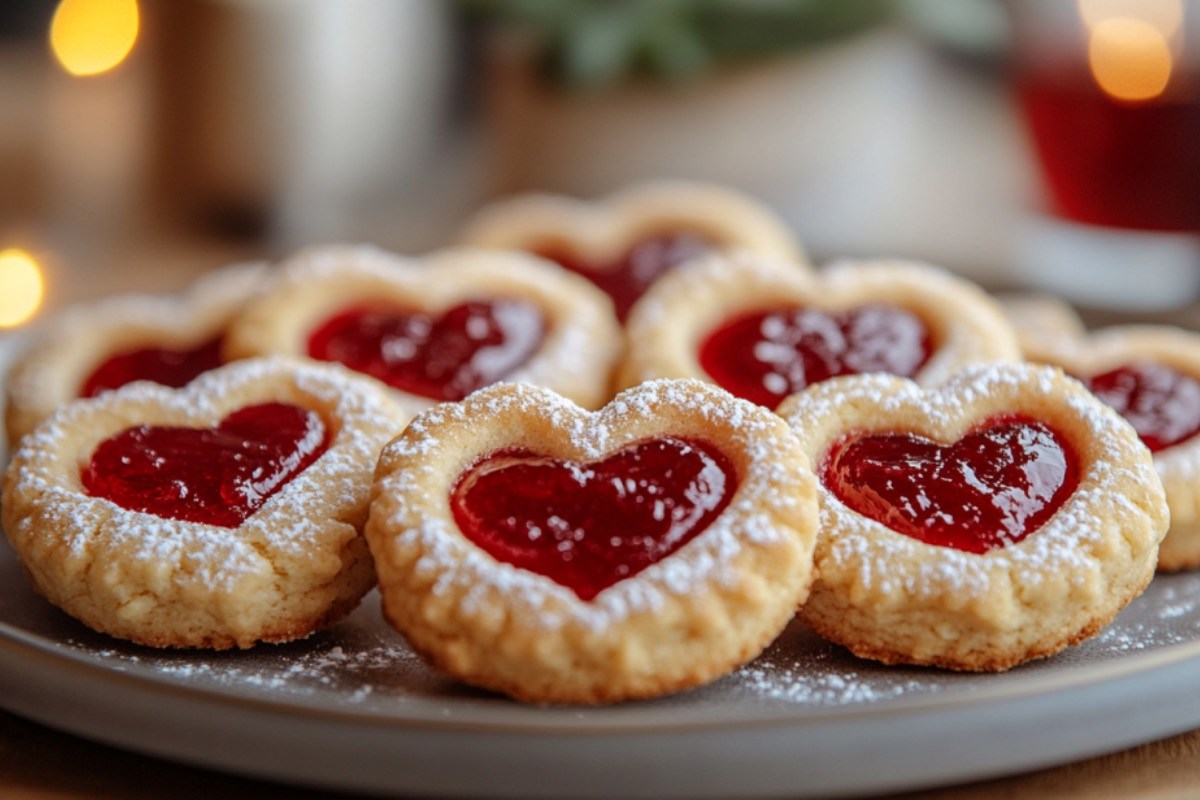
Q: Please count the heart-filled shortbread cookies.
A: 8